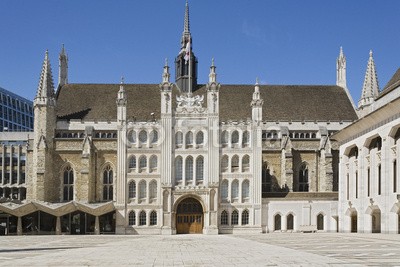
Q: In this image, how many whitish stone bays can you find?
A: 3